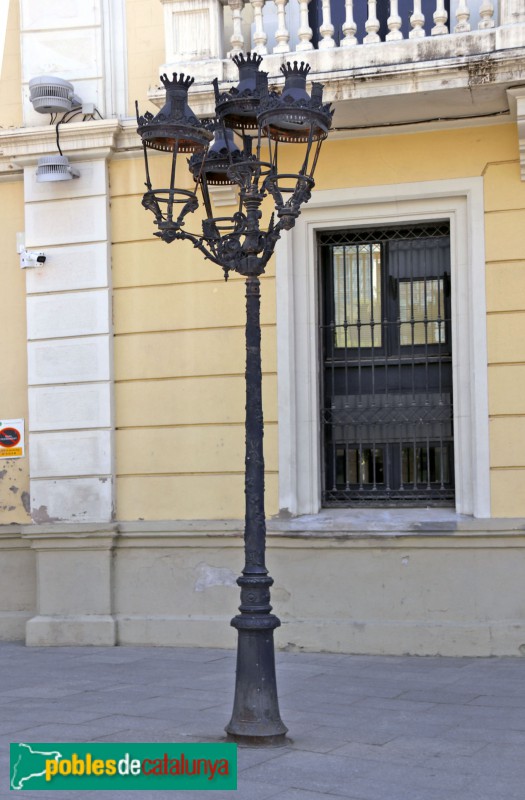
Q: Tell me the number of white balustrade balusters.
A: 12